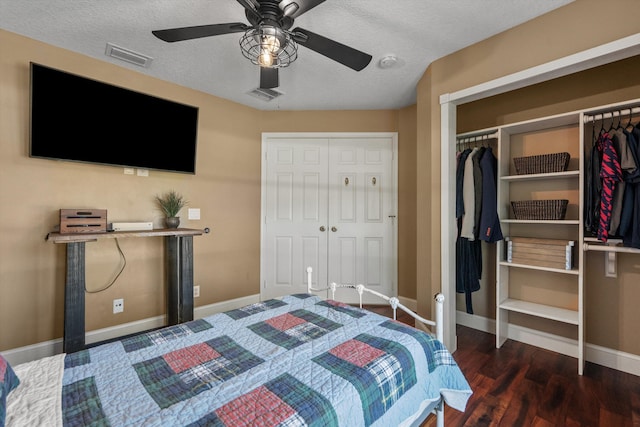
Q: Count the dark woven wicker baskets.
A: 2